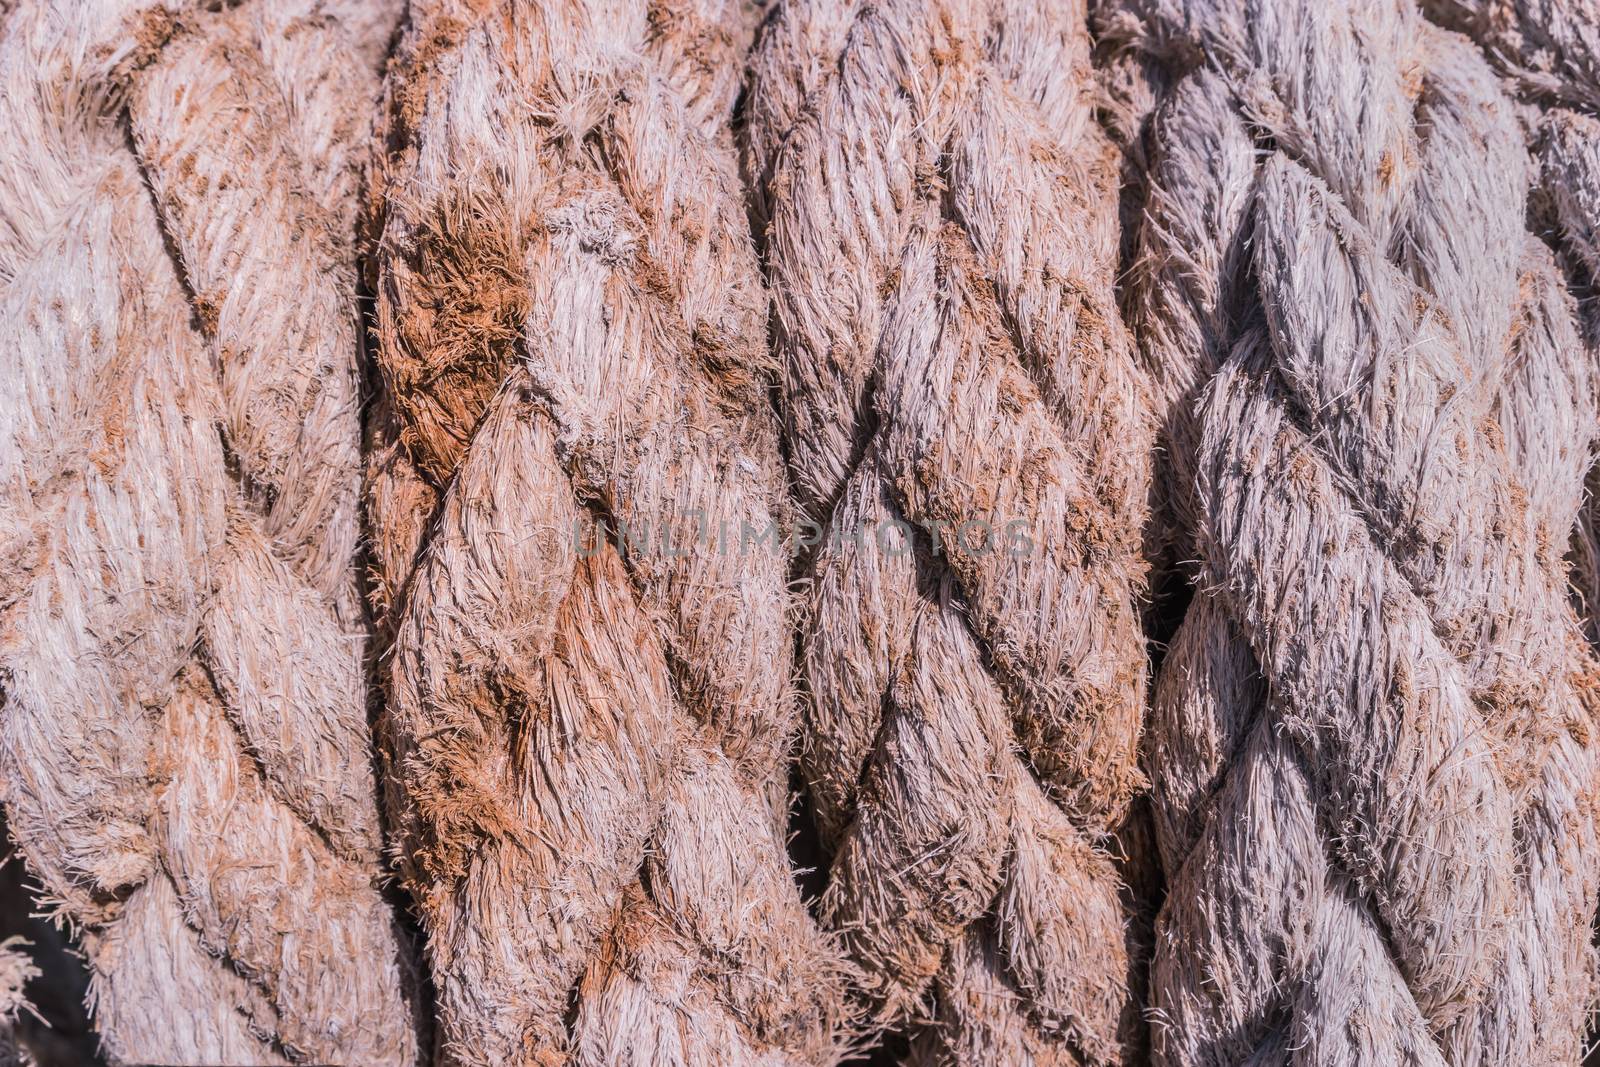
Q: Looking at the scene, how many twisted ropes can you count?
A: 4